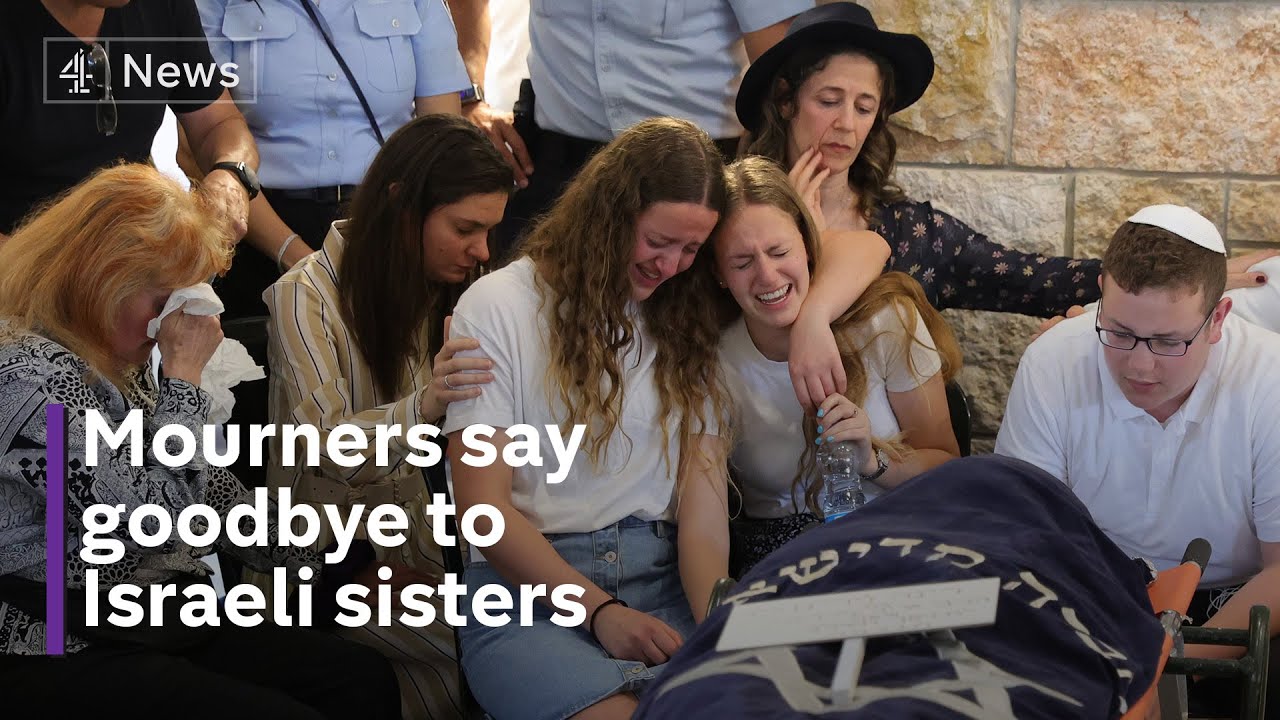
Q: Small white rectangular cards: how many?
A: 1